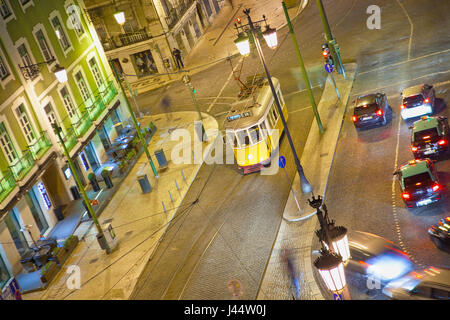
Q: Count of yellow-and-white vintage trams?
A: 1